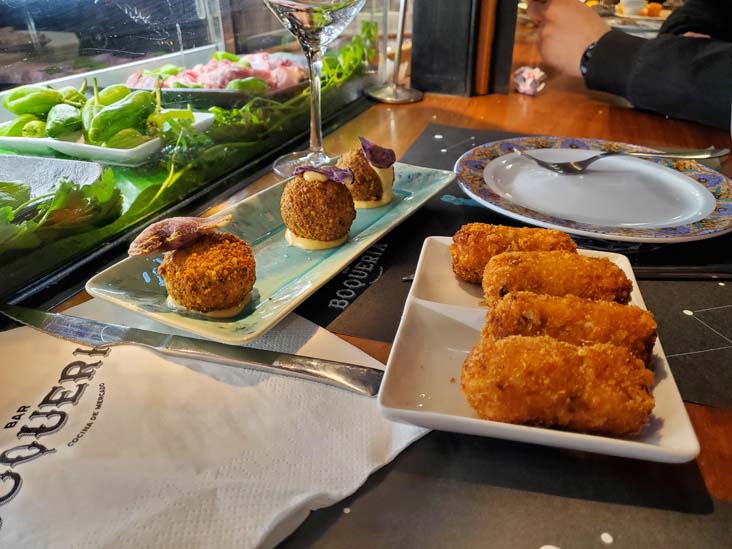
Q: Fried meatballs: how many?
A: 3